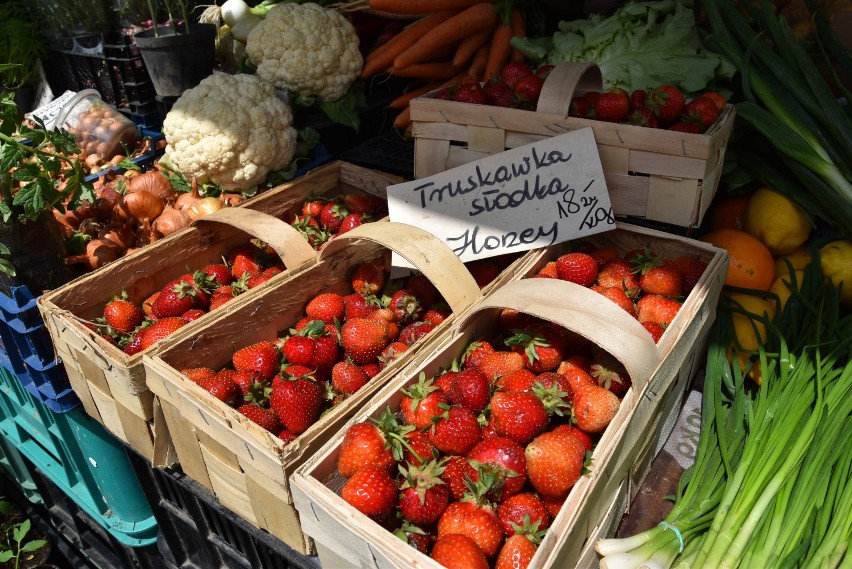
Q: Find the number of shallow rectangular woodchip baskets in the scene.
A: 4